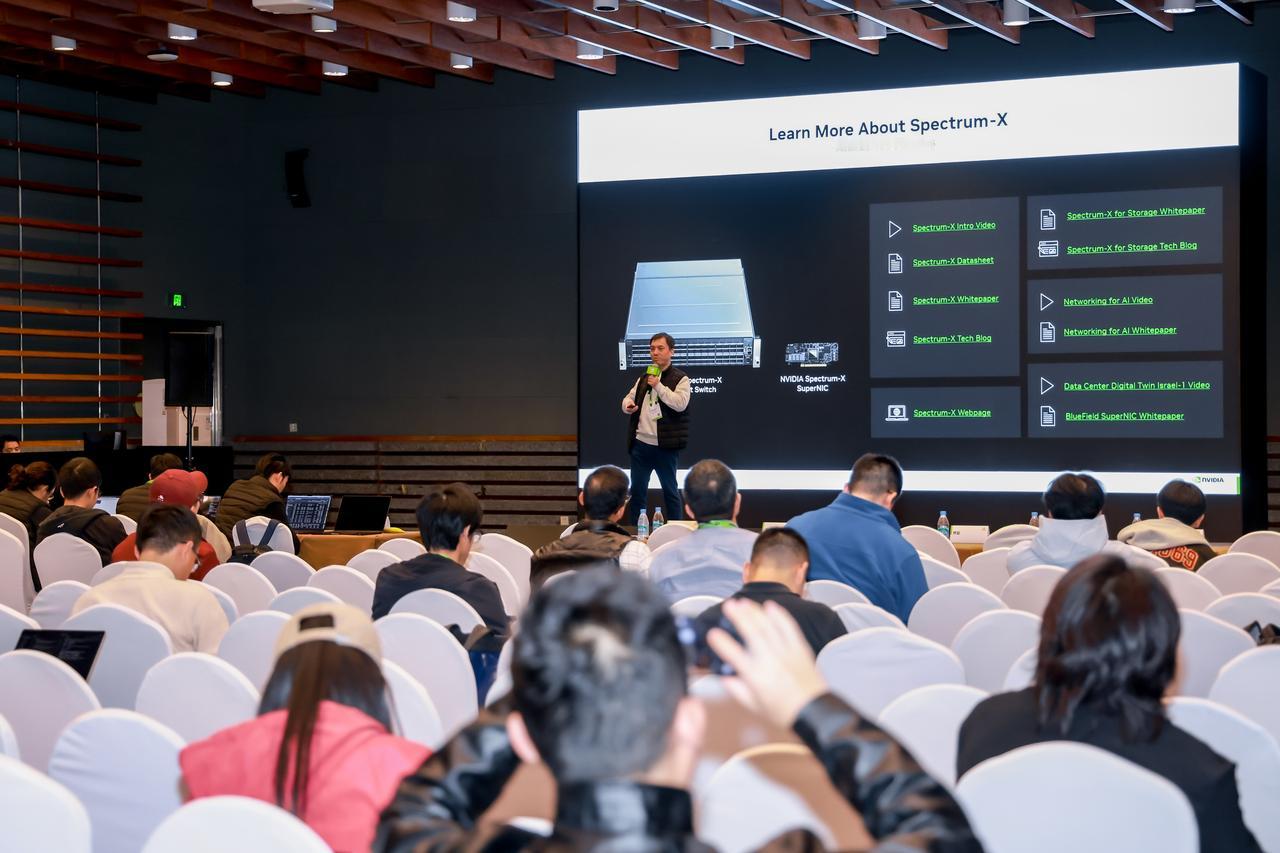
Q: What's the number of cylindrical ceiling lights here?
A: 13